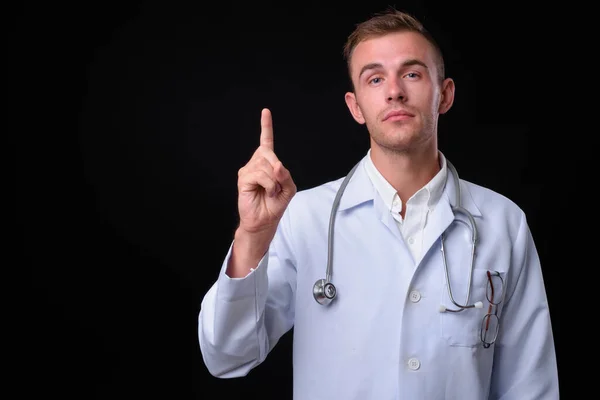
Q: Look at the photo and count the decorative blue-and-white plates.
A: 0